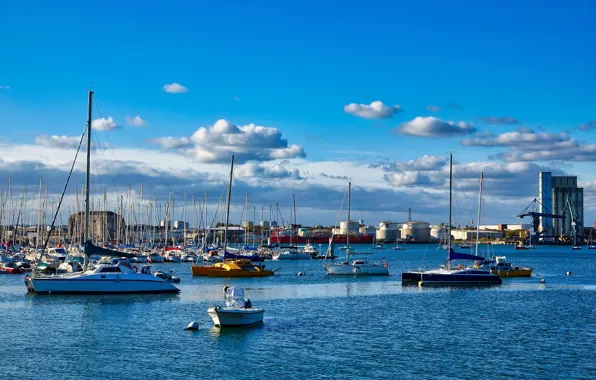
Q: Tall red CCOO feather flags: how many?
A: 0